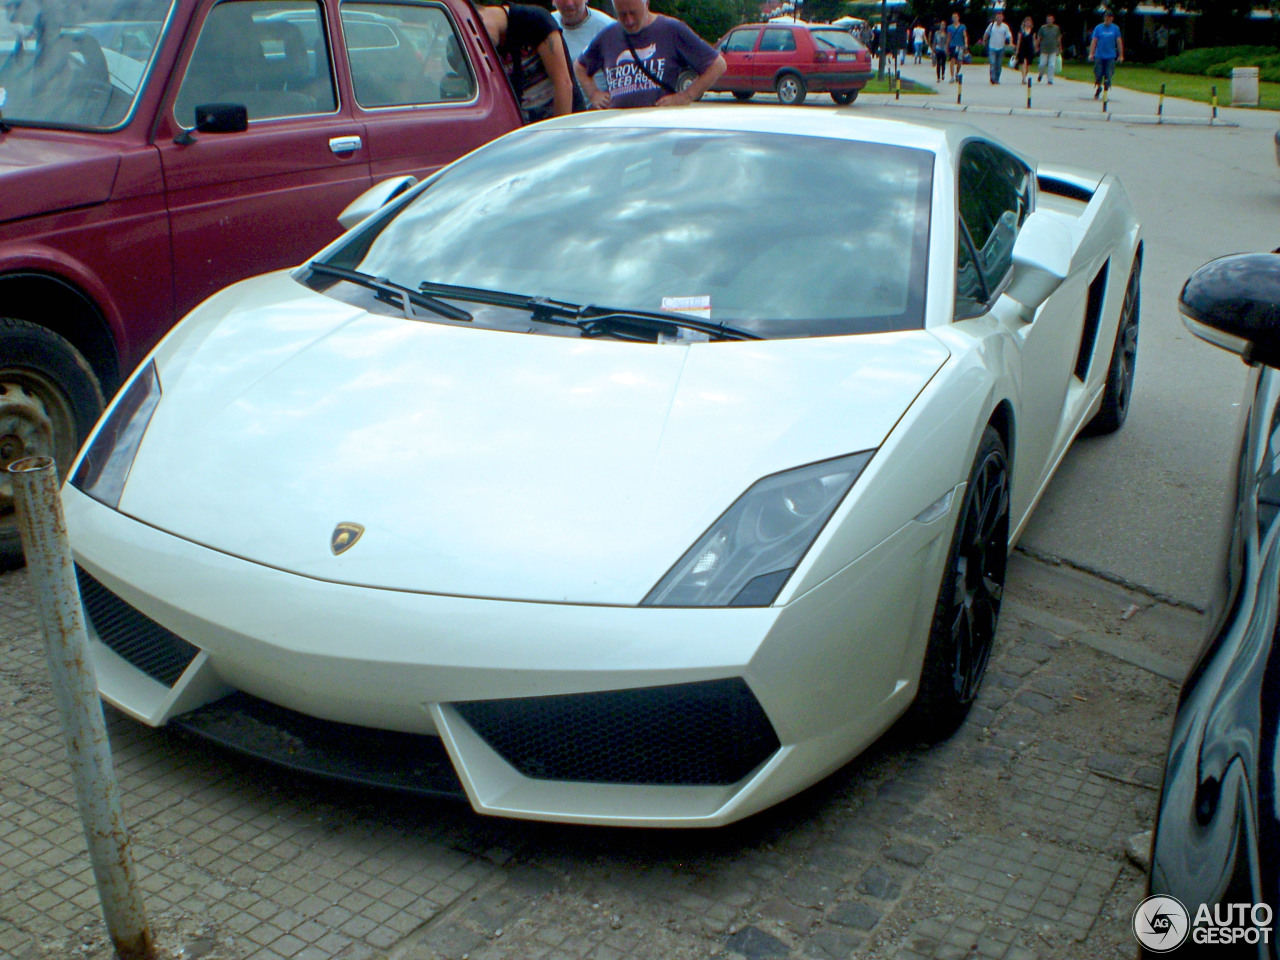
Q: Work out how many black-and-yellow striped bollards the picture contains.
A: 6